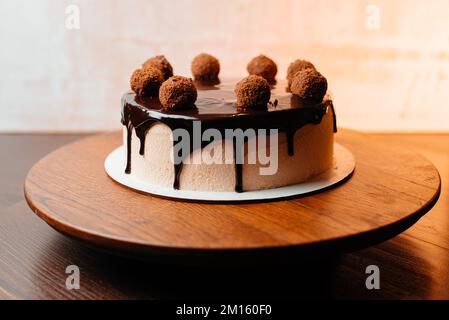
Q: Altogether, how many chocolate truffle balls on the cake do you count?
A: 8